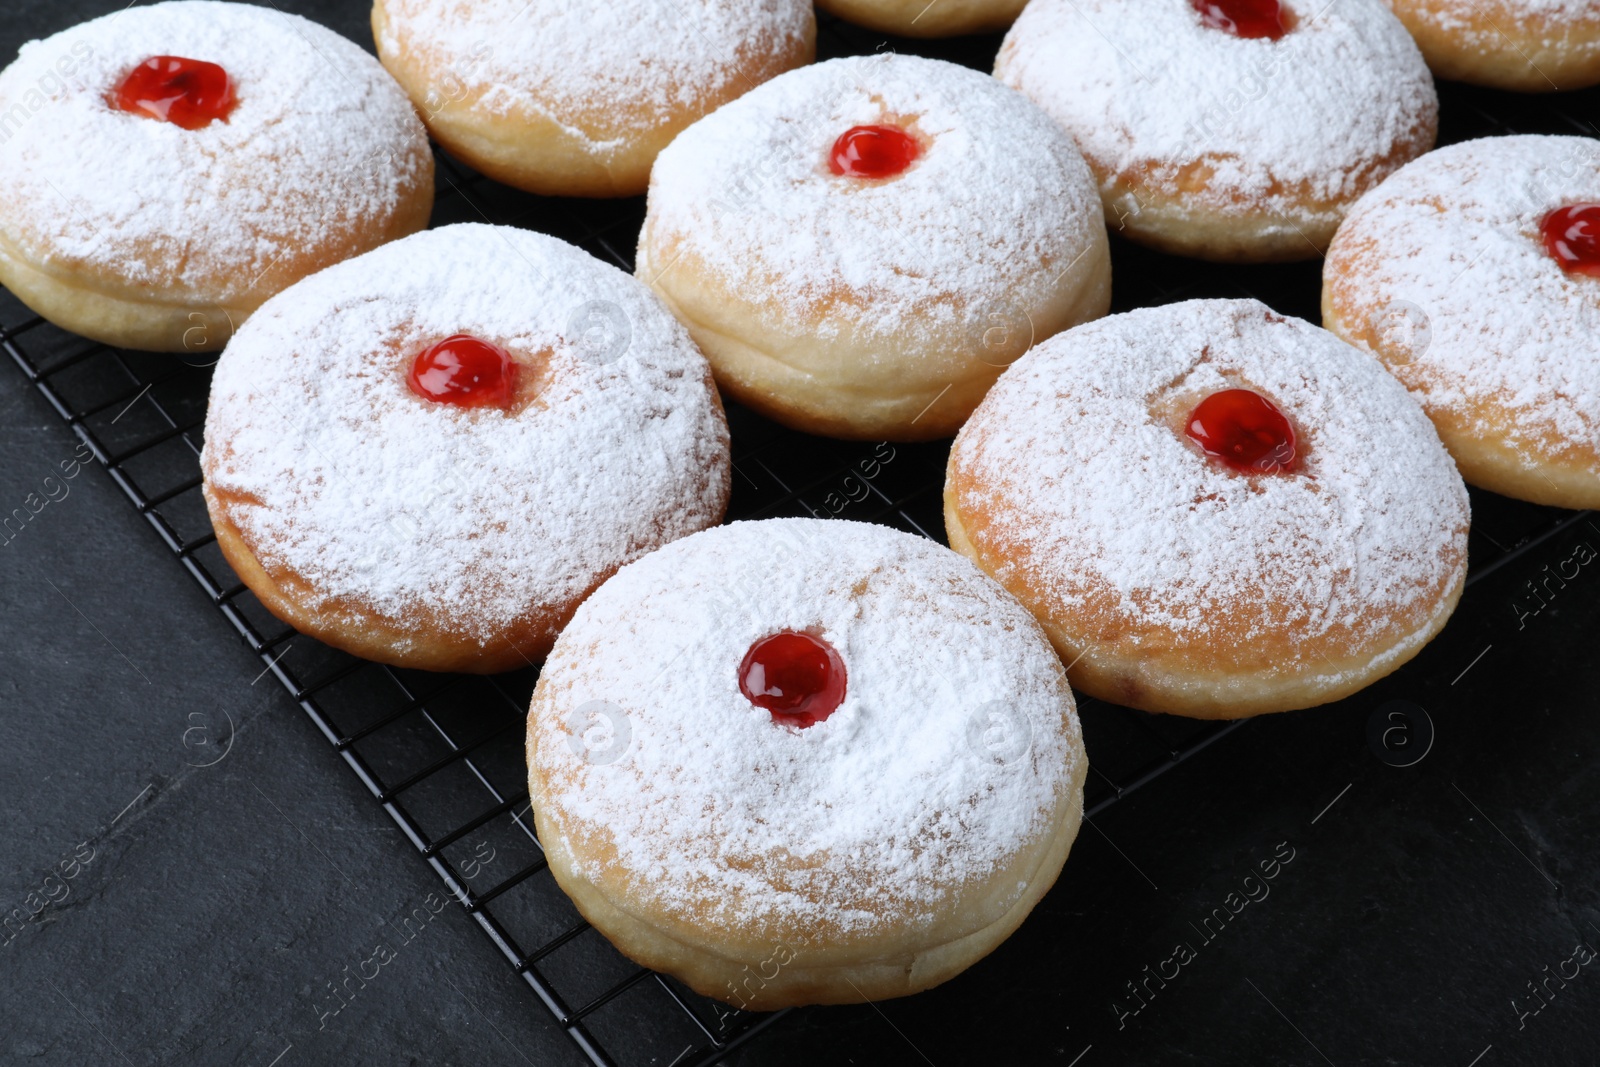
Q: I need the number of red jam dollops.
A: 7